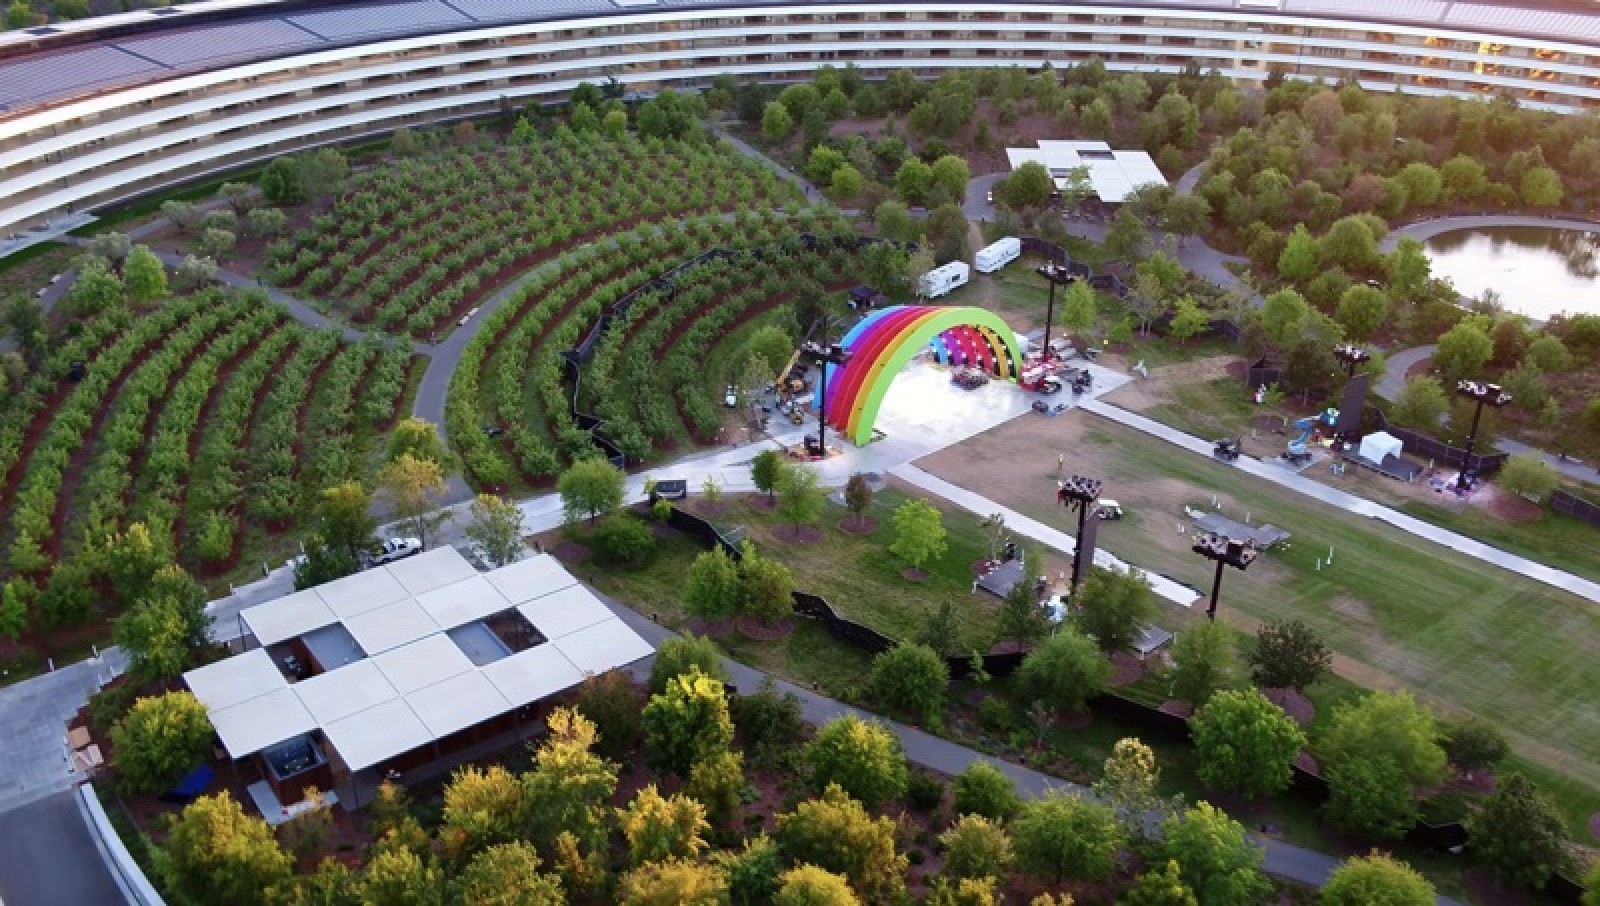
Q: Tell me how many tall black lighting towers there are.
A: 6